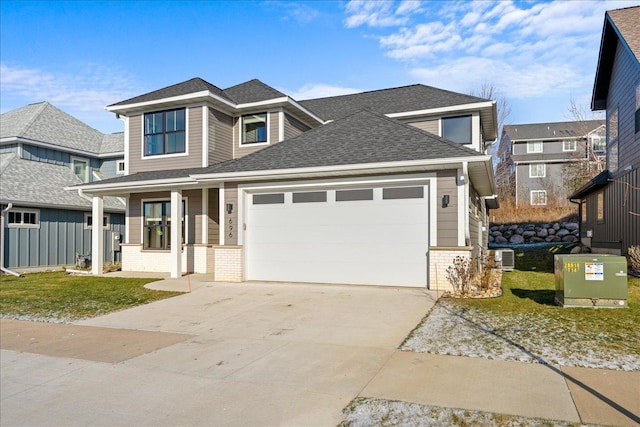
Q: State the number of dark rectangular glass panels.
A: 4